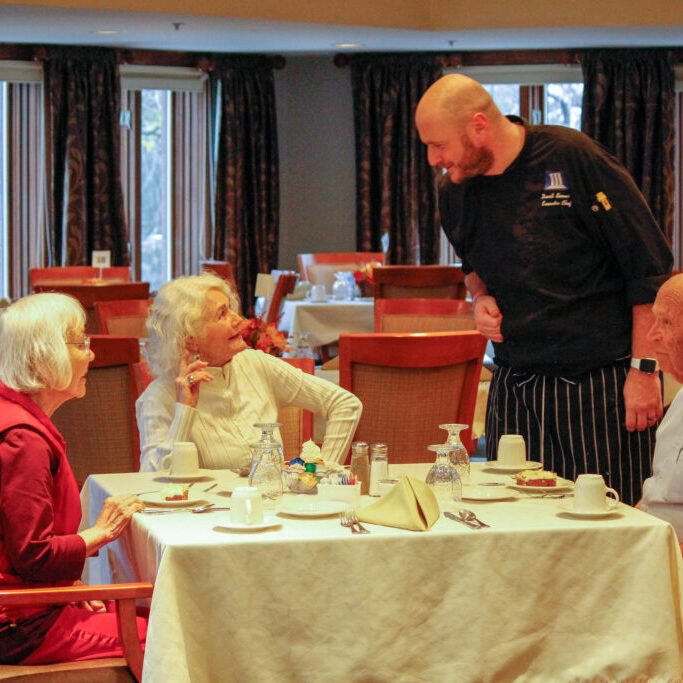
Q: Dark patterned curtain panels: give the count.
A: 4